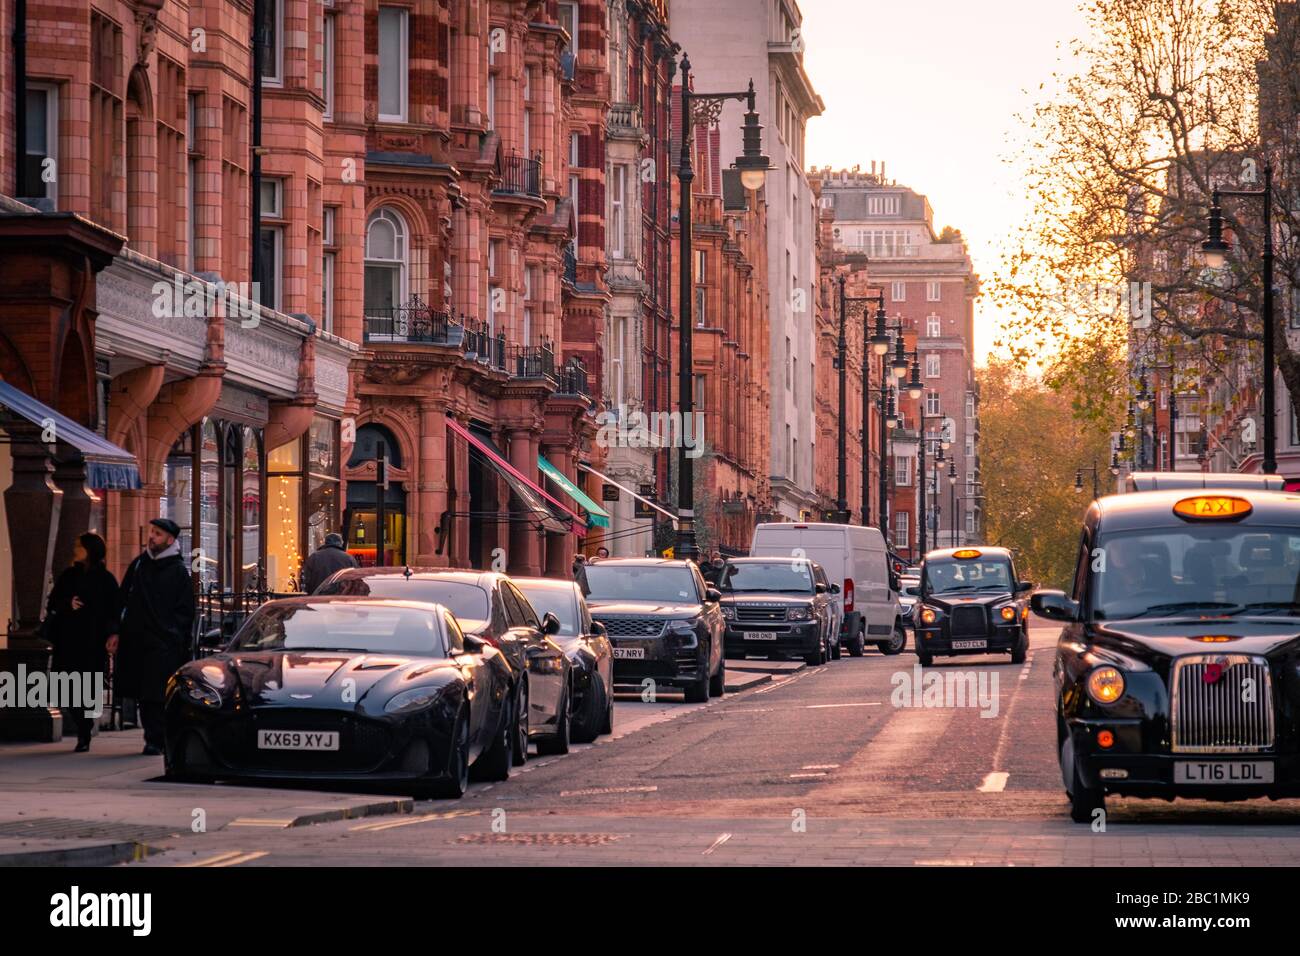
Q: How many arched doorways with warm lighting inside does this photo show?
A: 1